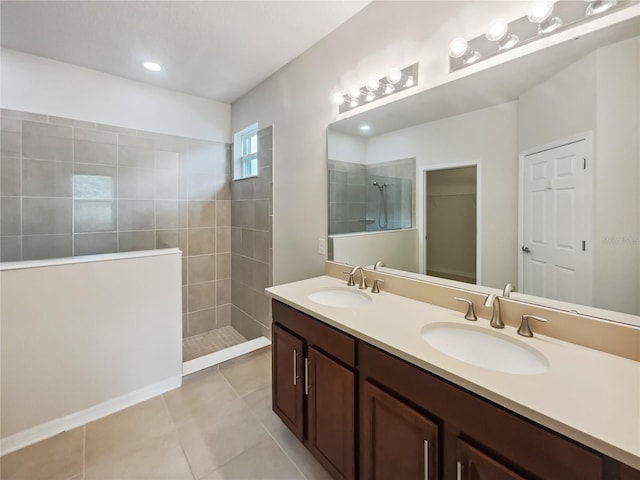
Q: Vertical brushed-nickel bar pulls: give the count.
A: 4